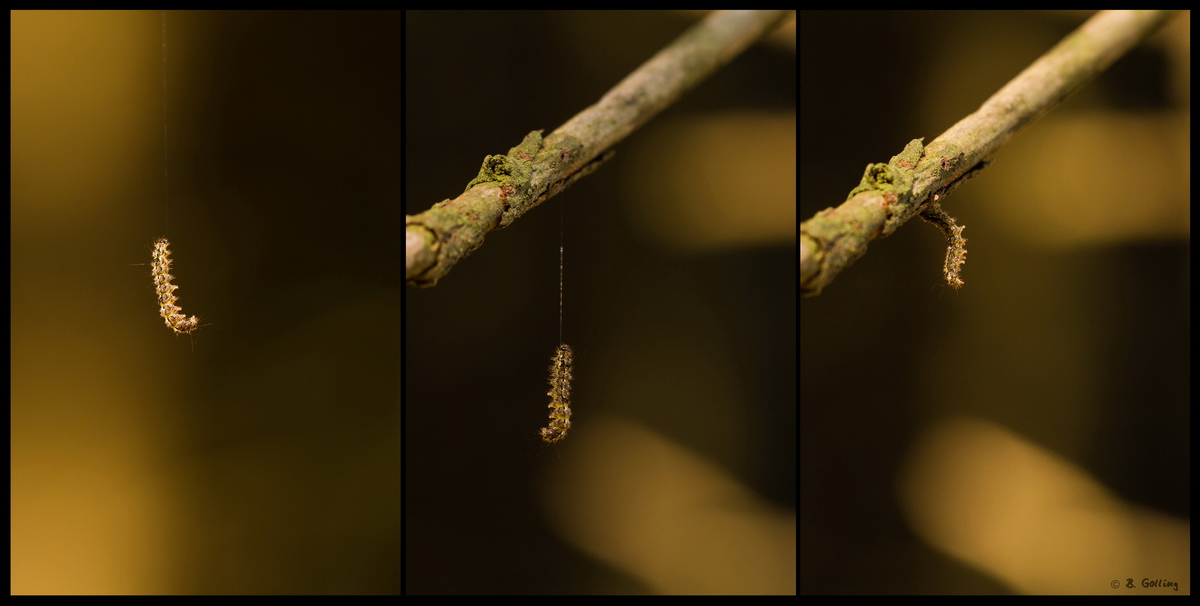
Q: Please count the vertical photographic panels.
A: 3